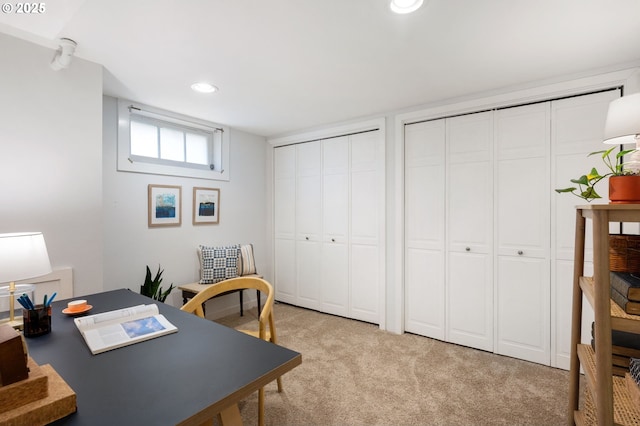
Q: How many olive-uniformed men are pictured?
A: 0